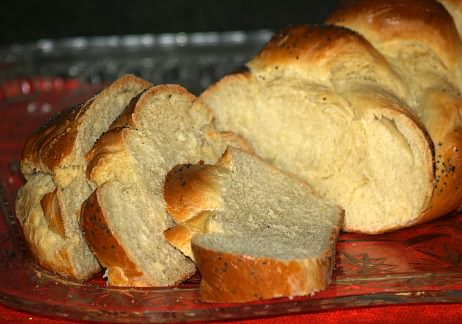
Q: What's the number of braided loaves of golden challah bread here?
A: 1